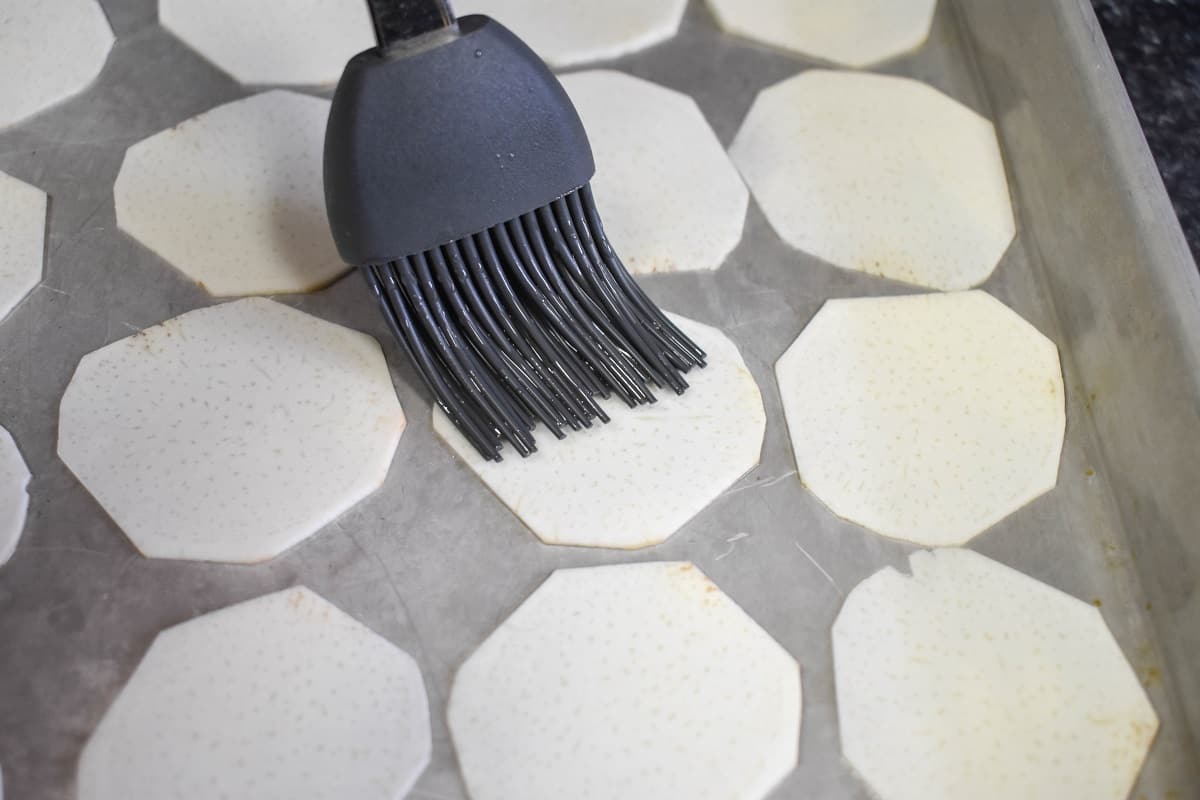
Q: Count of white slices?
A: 15